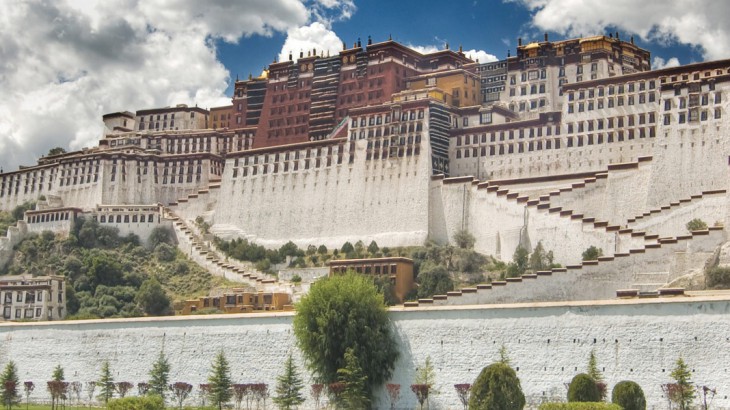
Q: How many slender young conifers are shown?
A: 11